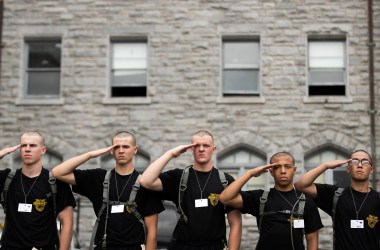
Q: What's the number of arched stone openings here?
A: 4